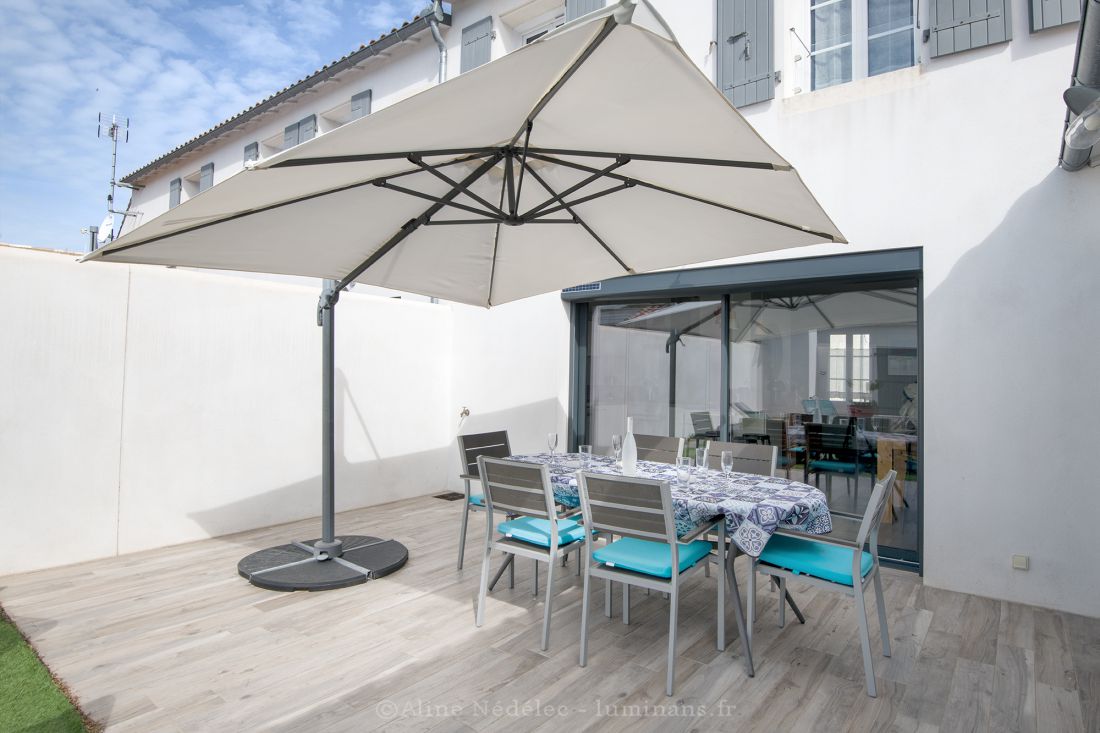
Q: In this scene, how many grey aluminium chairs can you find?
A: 6